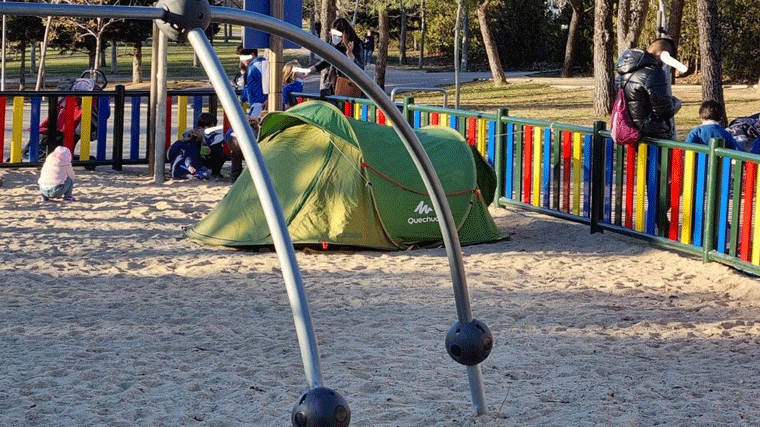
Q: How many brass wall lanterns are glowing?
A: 0